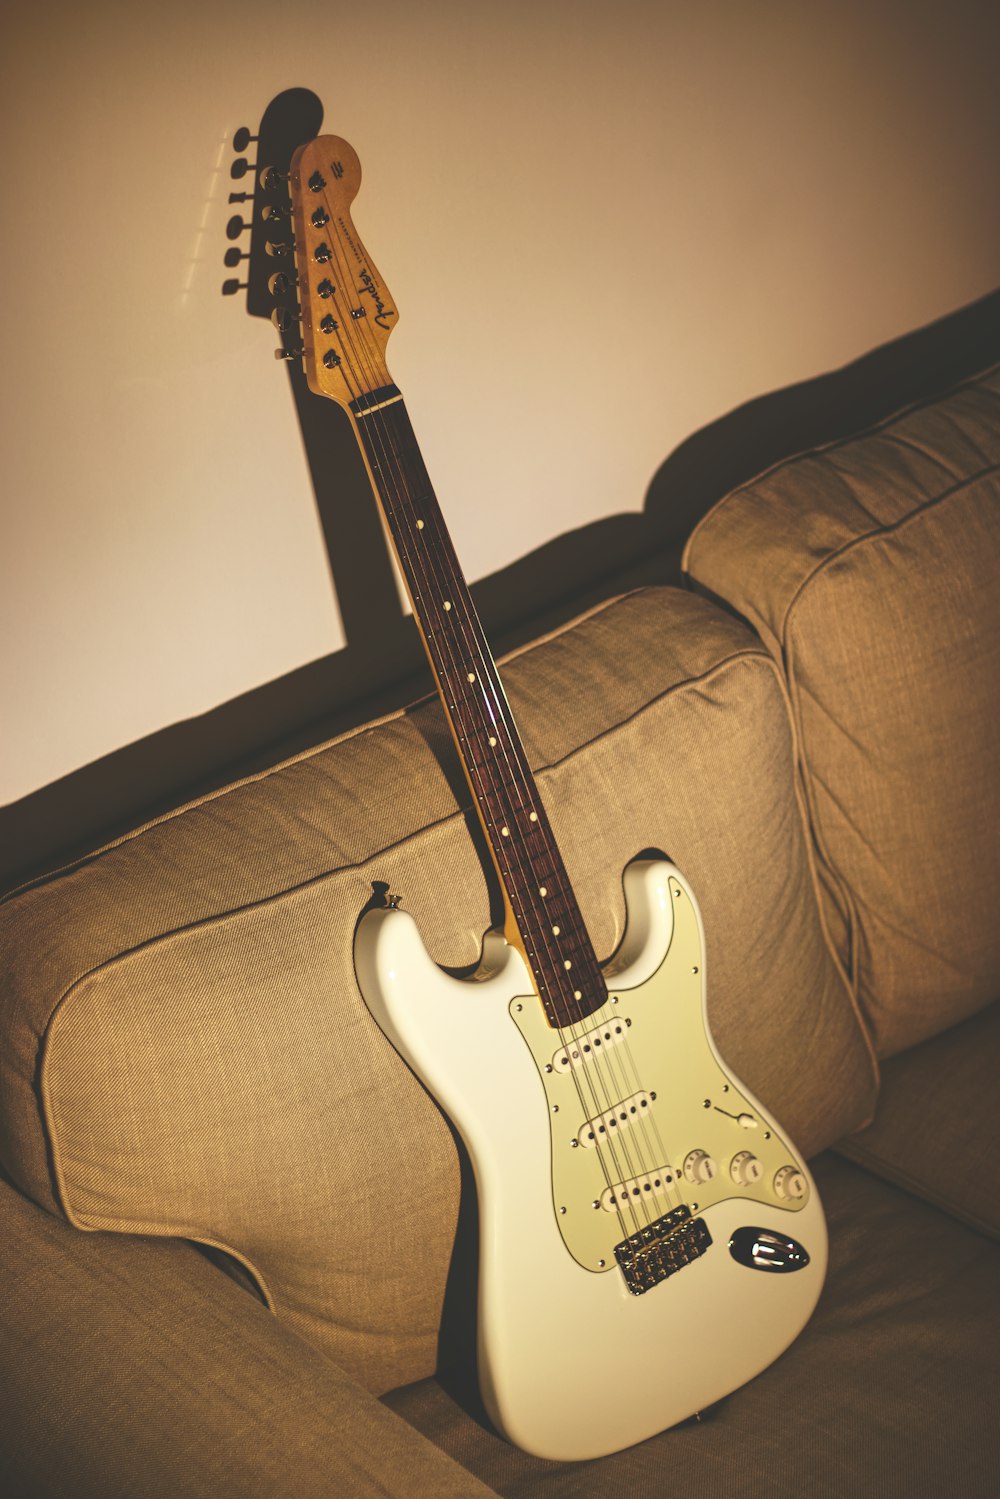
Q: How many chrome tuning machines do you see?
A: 6